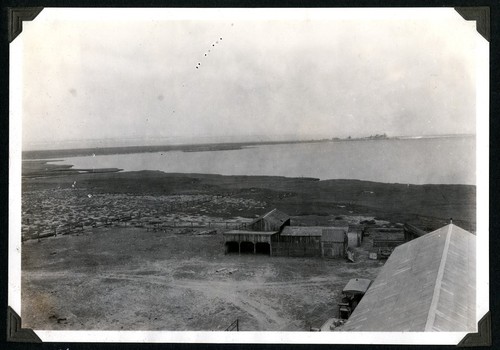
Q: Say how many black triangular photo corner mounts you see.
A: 4